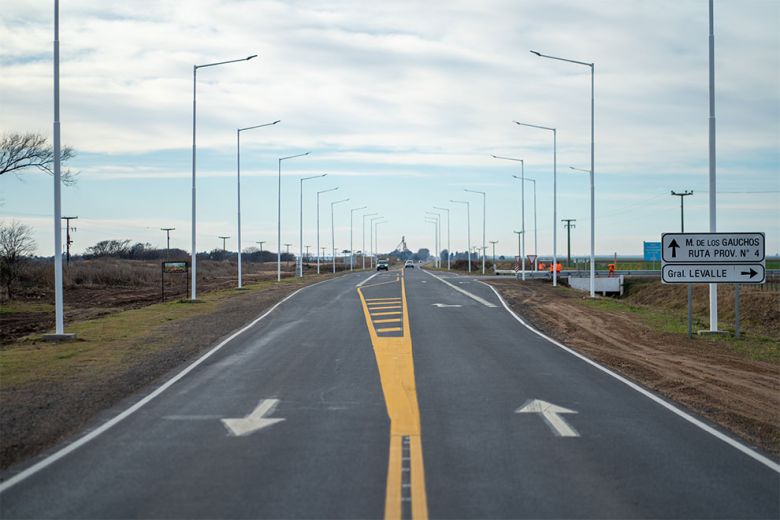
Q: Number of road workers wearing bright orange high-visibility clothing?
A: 4